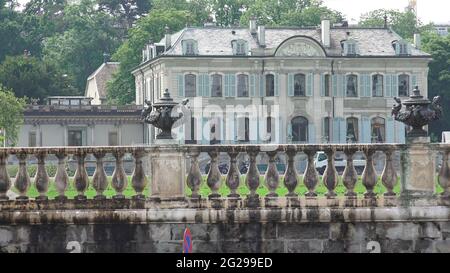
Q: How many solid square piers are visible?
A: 2